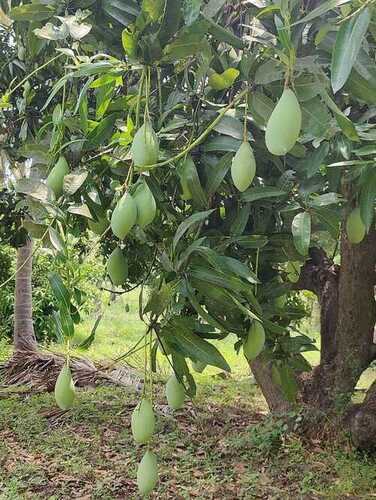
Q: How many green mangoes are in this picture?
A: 13